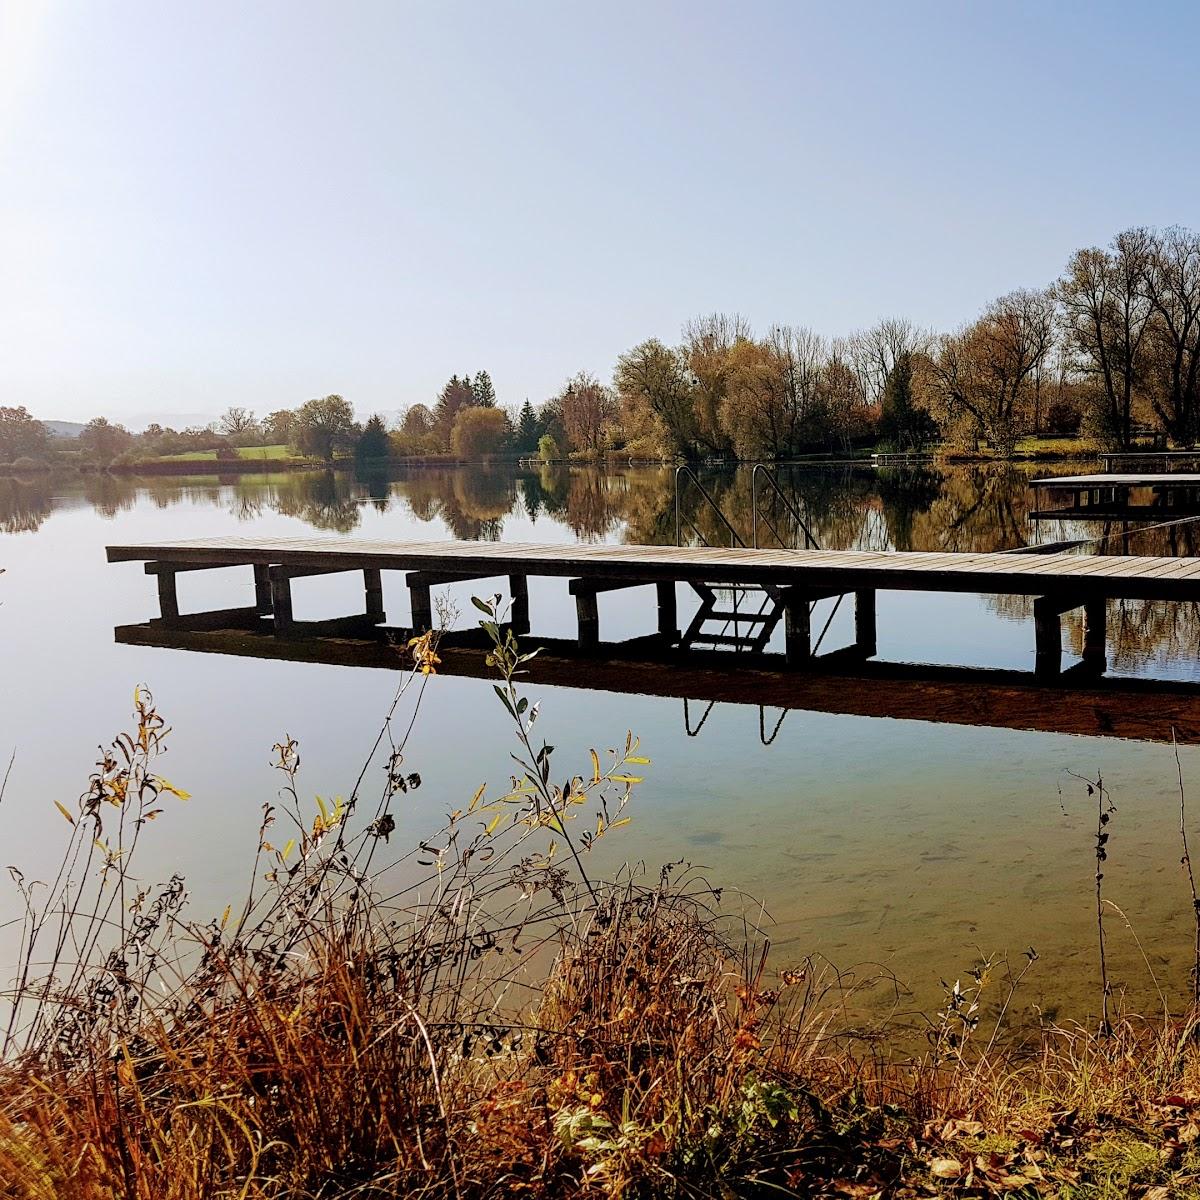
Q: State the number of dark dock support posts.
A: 12